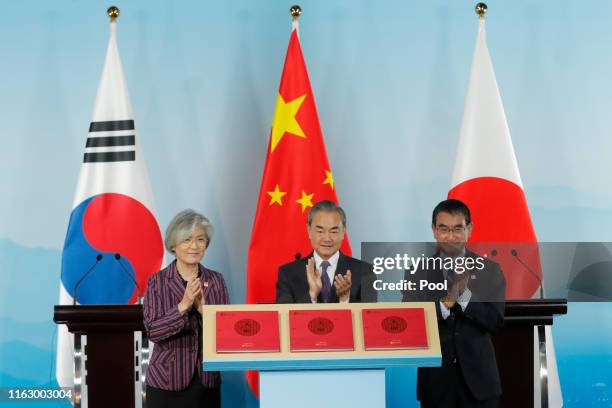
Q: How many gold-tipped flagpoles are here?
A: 3